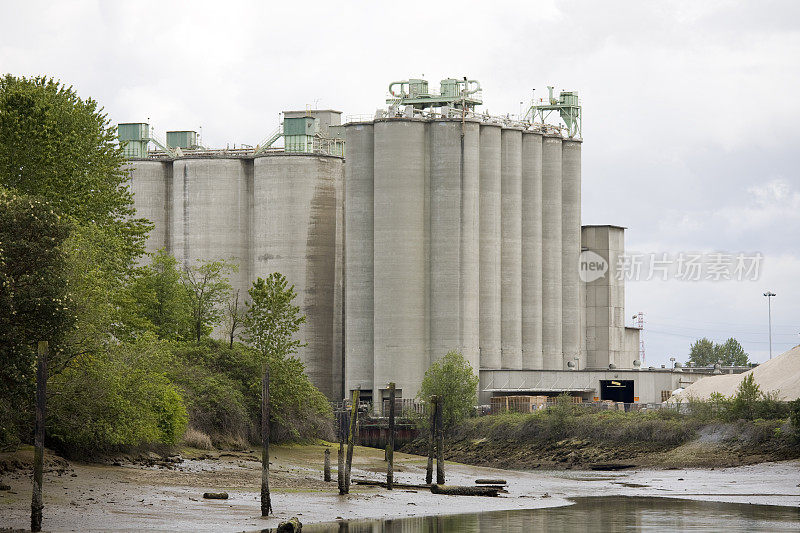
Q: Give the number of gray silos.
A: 11